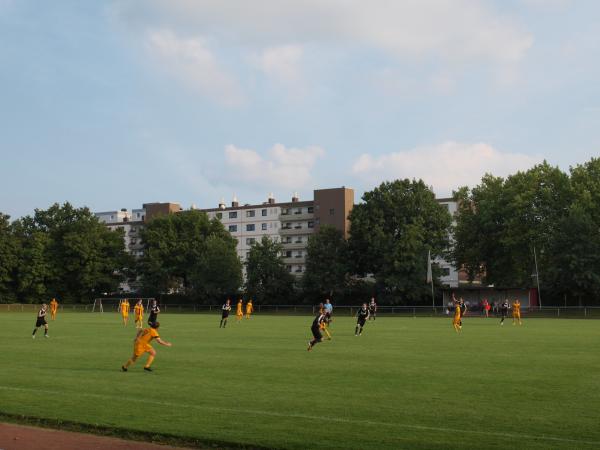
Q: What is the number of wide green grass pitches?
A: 1